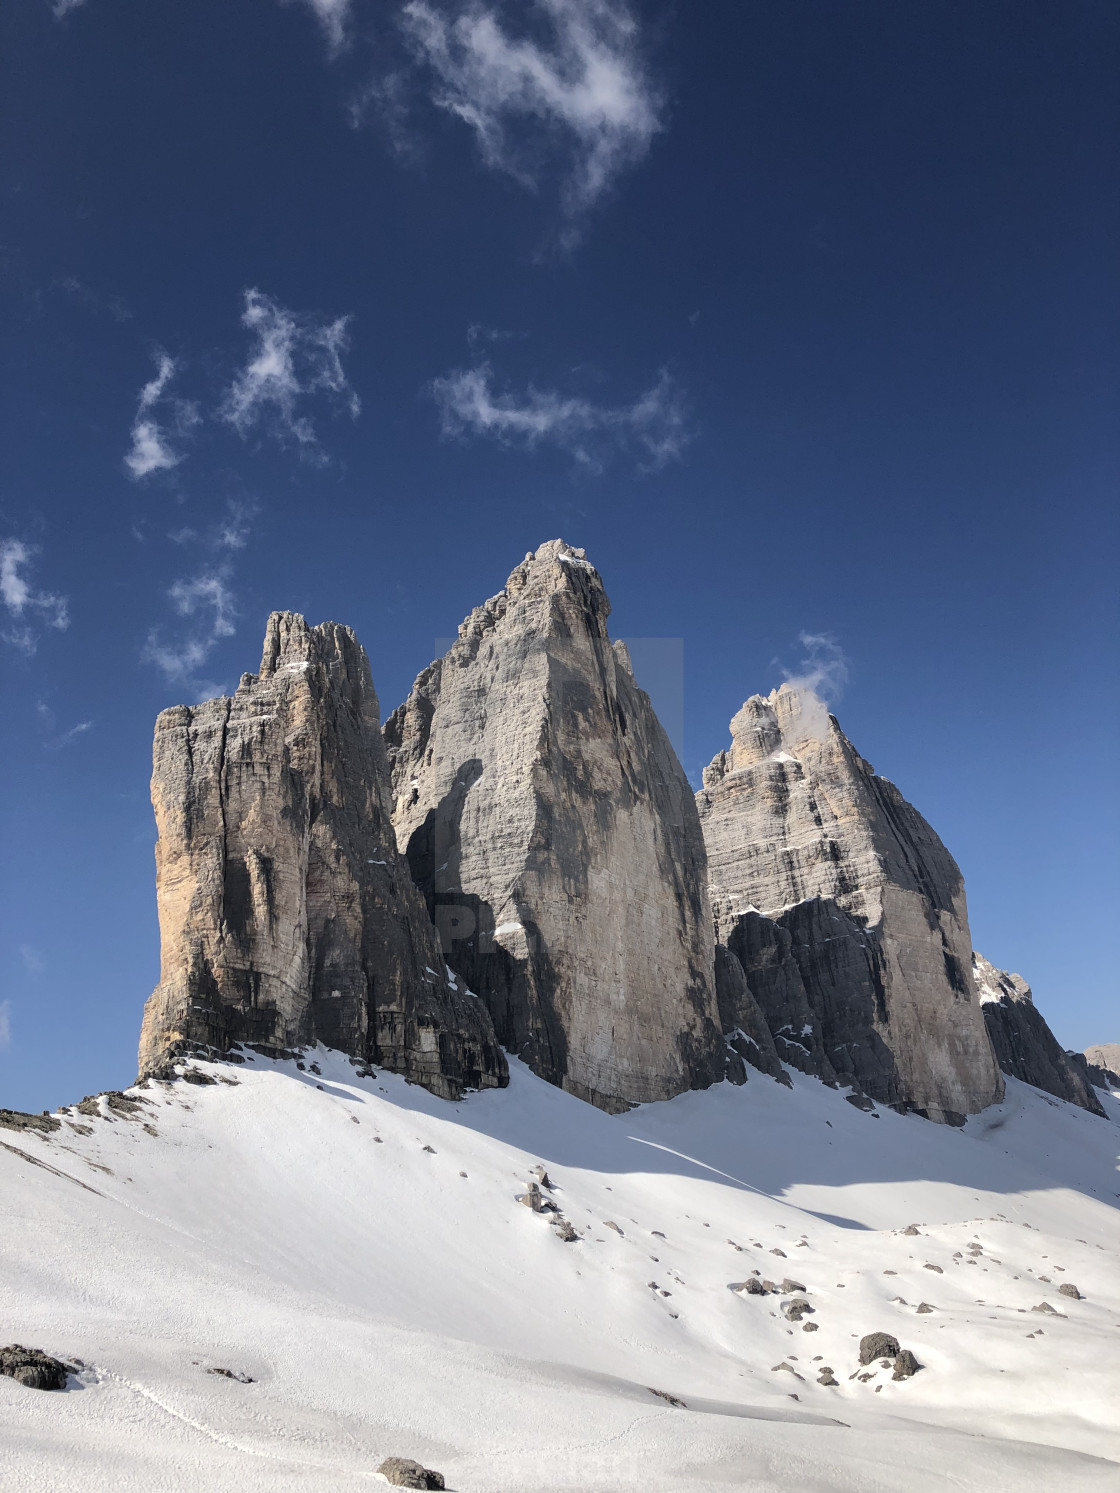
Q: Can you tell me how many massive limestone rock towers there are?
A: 3